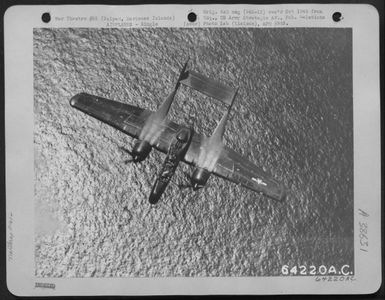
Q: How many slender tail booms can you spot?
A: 2